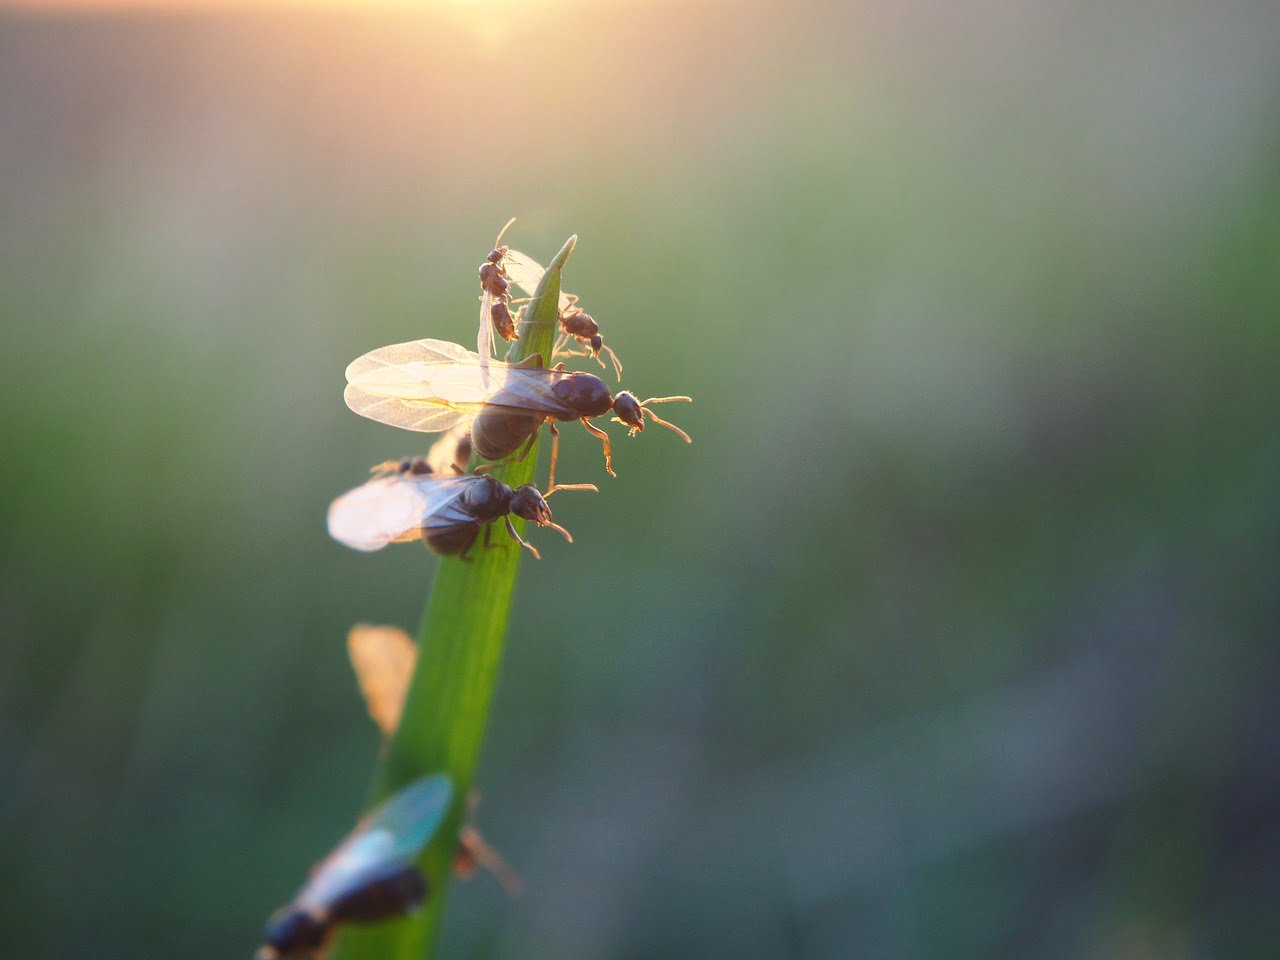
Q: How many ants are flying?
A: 0